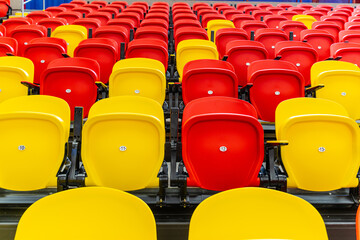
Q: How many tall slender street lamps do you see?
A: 0